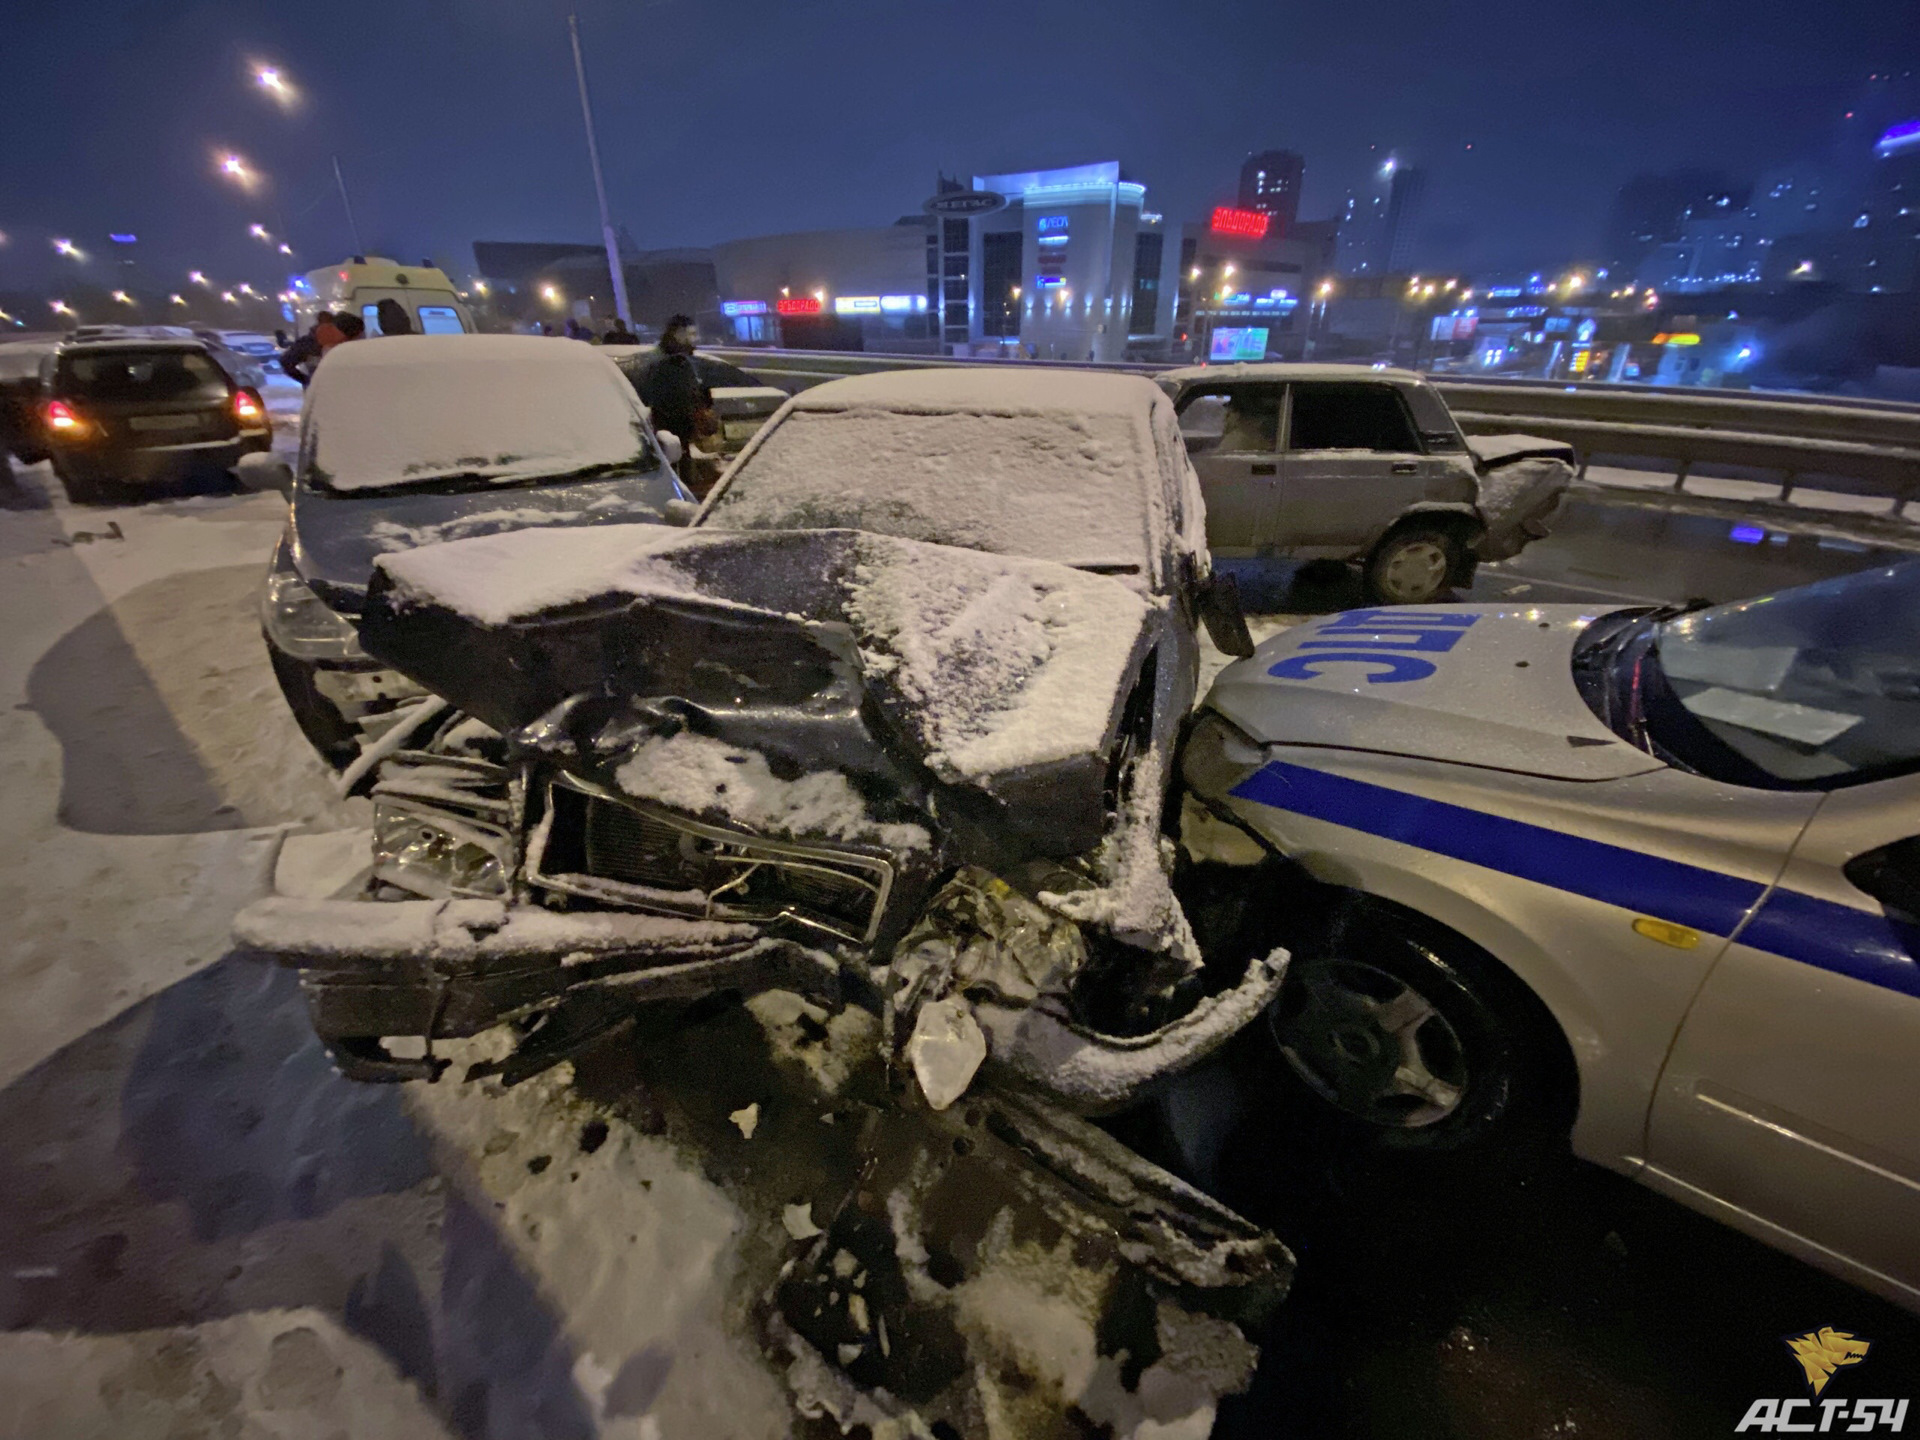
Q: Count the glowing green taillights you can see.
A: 0